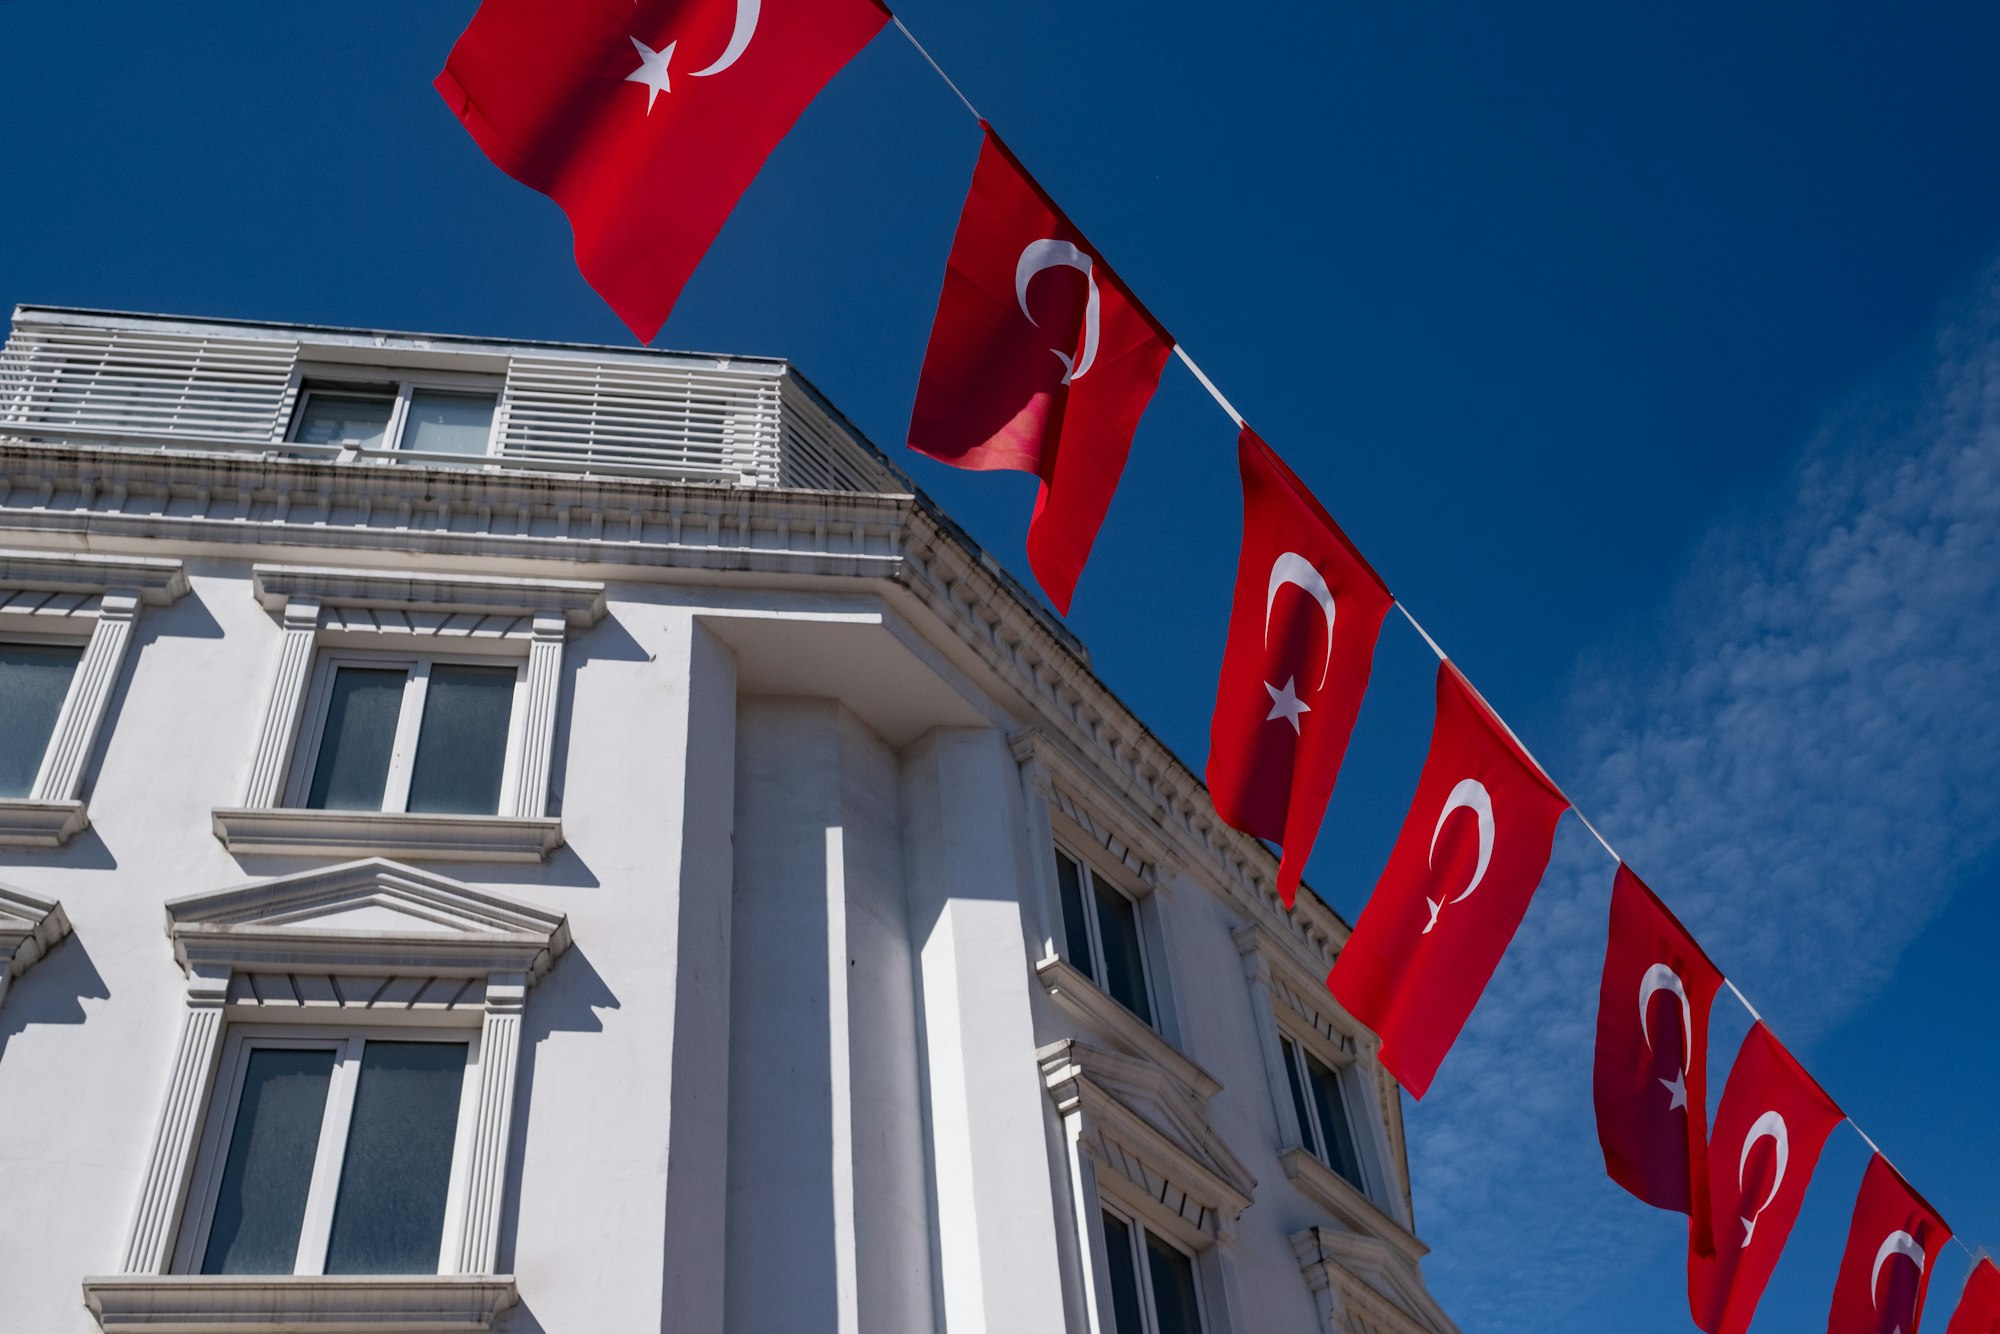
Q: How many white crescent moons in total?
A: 7